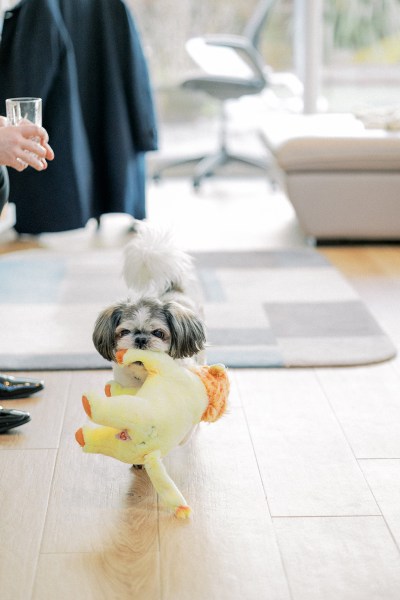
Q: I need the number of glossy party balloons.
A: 0